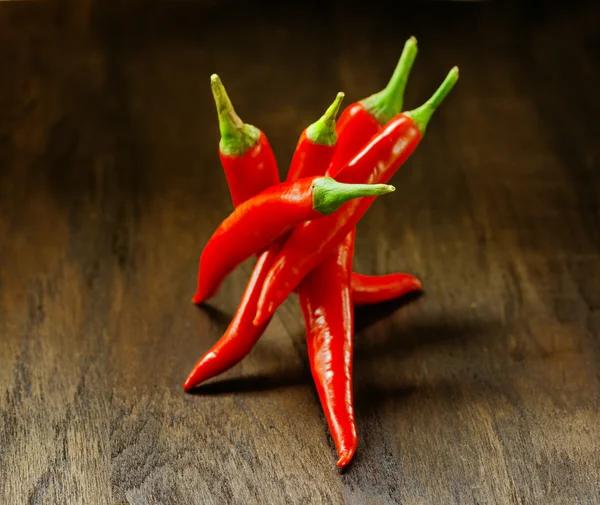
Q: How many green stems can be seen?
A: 5